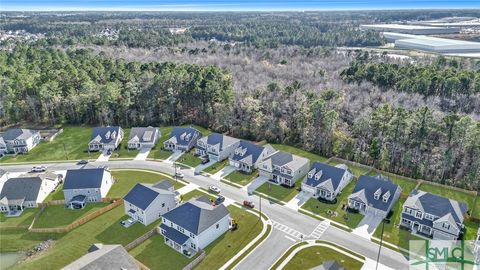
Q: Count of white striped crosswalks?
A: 2